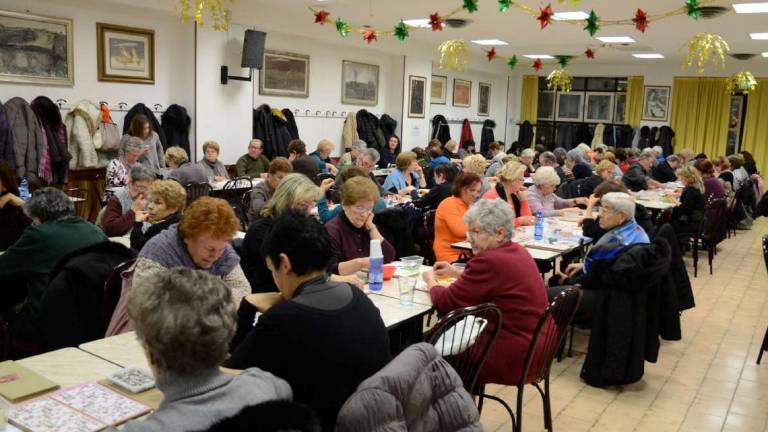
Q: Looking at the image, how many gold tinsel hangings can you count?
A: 5